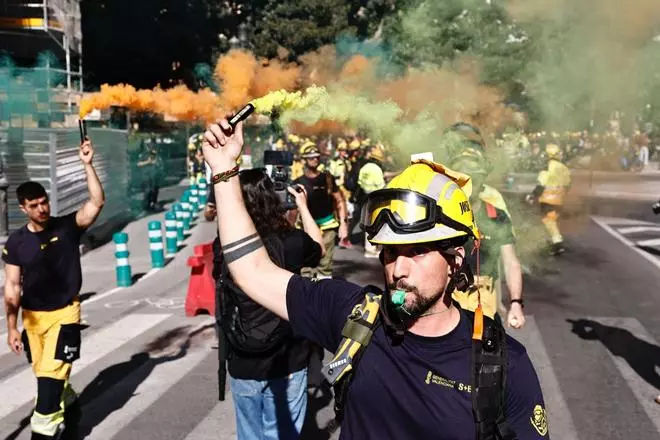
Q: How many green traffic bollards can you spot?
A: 8